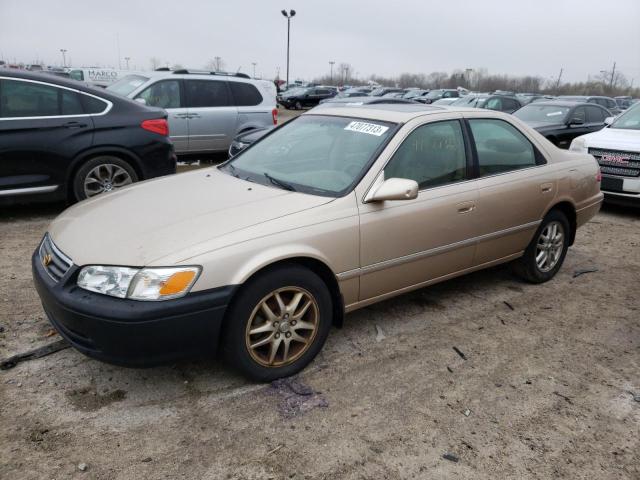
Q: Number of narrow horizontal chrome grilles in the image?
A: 1